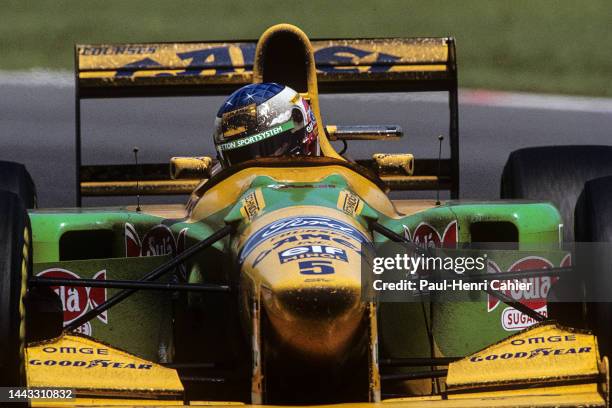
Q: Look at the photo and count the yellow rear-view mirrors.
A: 2